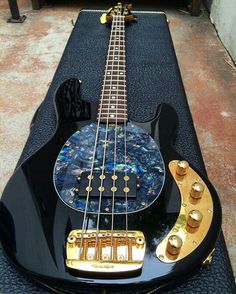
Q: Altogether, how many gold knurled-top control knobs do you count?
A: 4